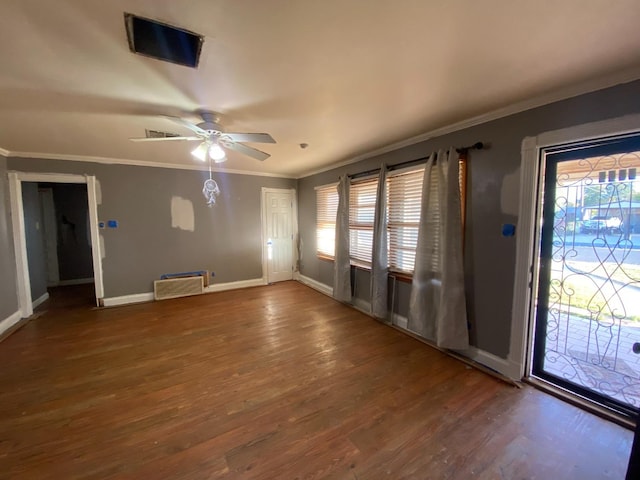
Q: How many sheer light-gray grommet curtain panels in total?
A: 3